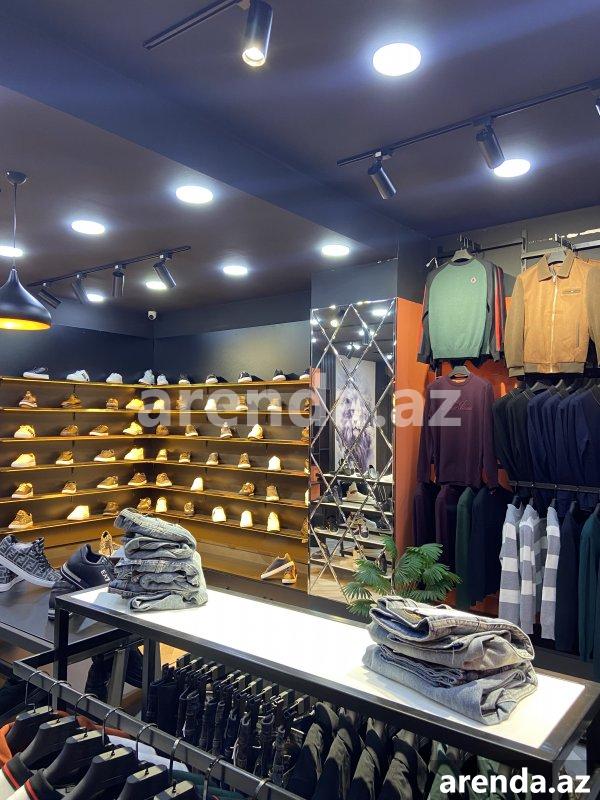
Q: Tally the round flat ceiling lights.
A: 9